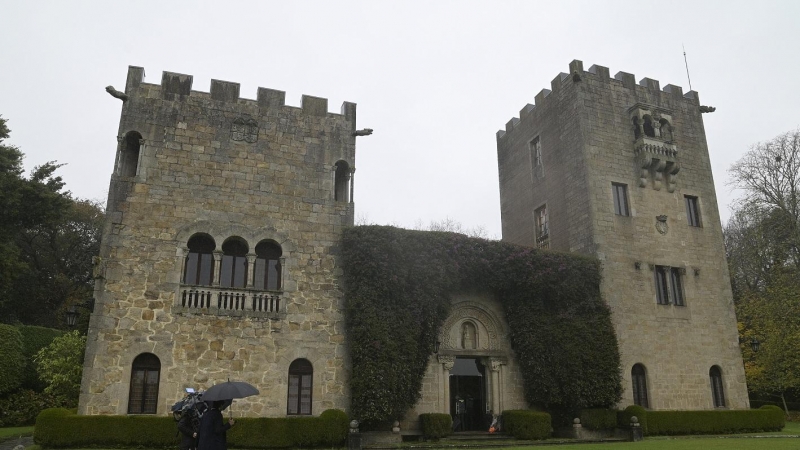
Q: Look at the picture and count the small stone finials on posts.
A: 4